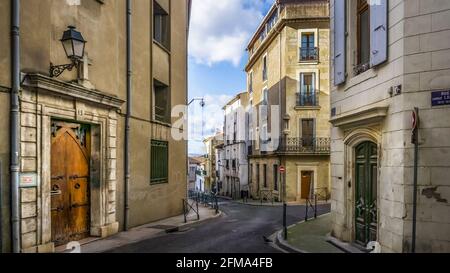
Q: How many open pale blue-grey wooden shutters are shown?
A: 2